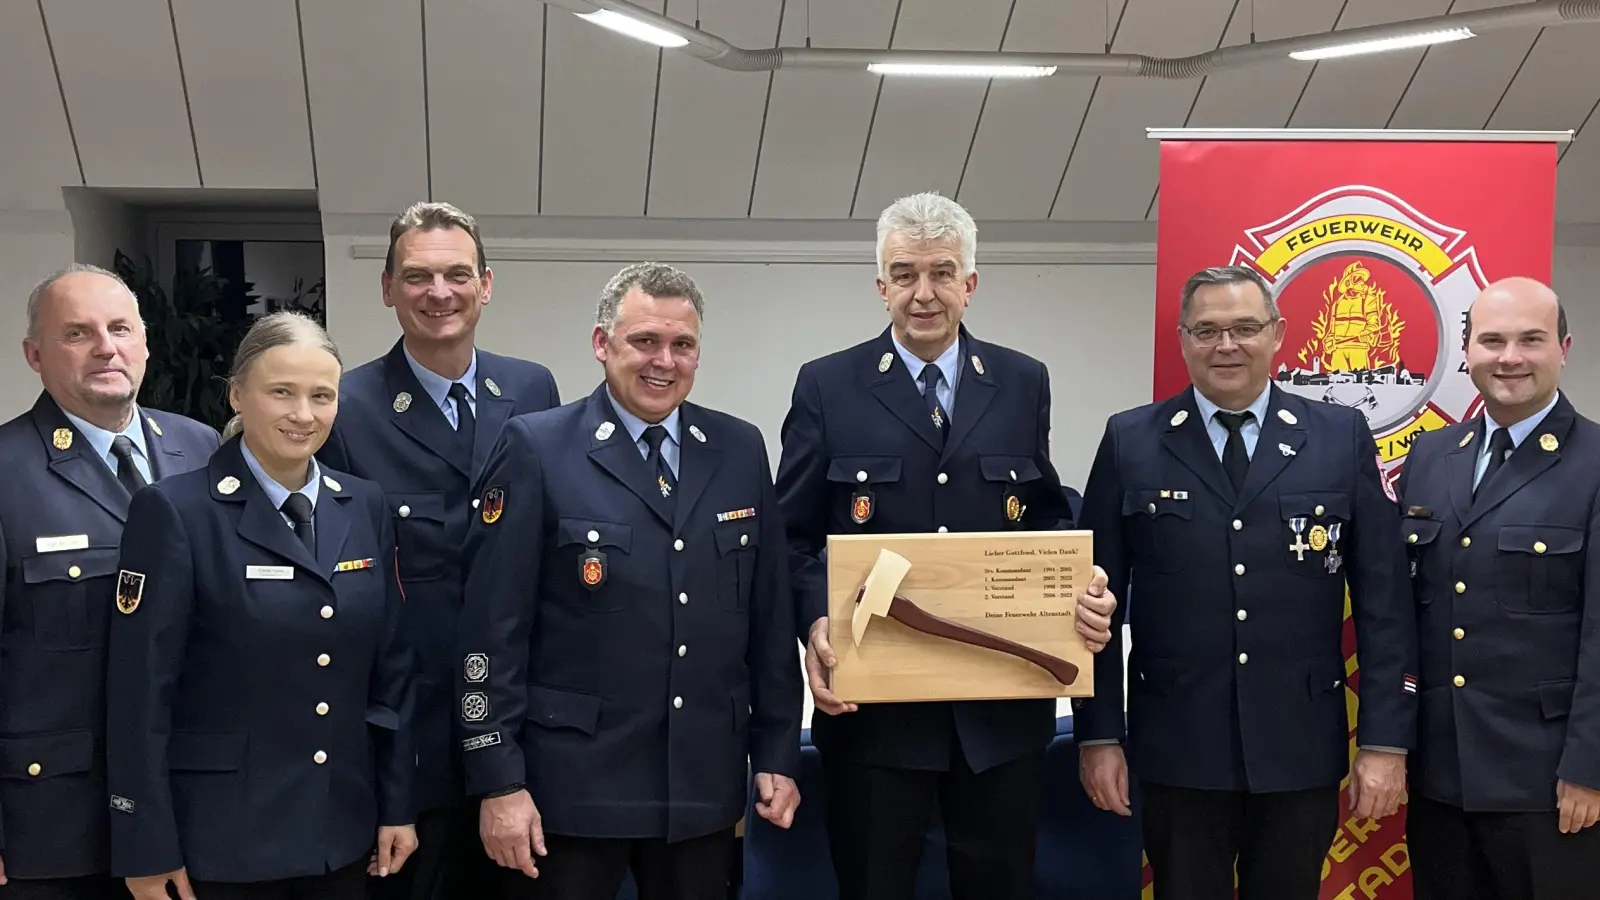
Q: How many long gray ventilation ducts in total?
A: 1